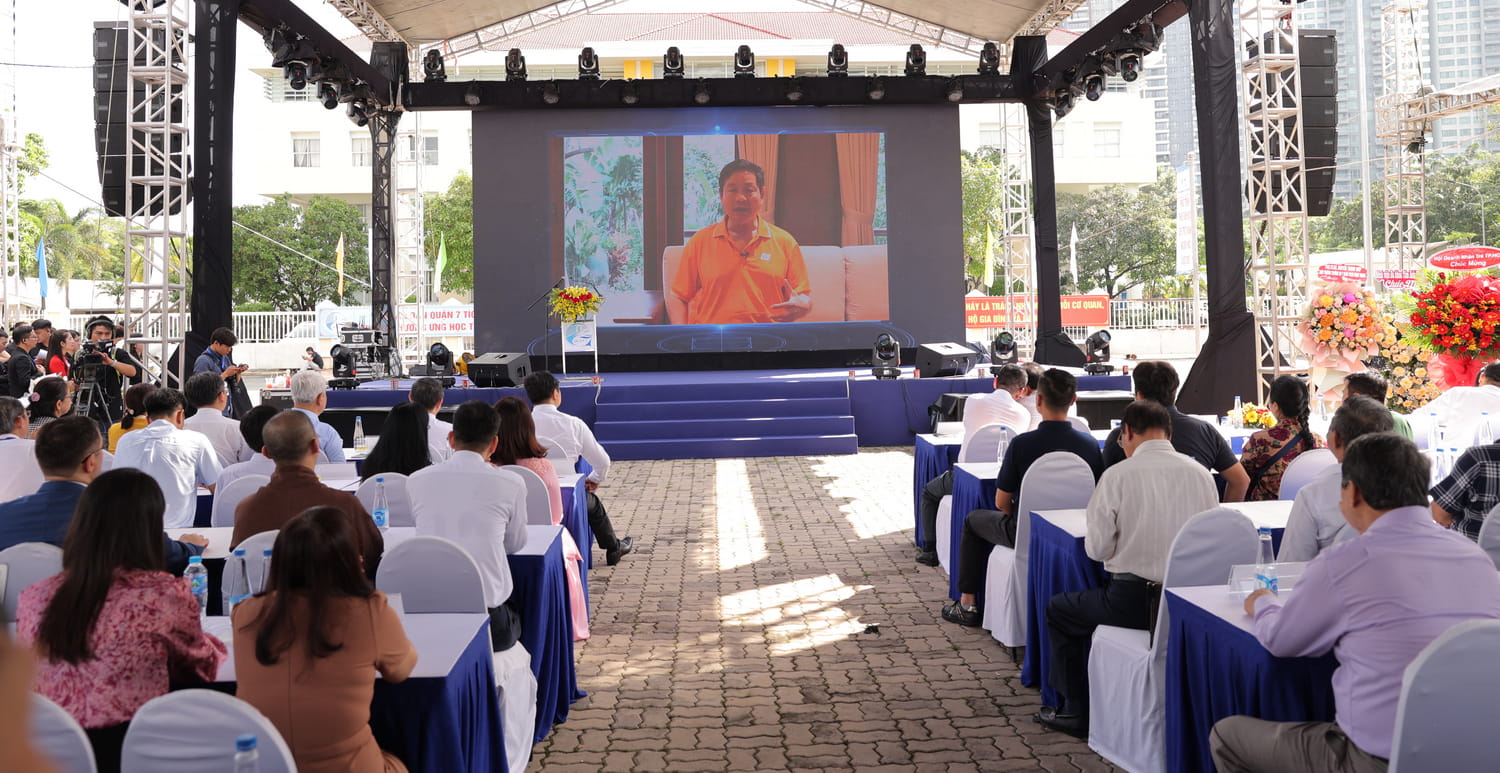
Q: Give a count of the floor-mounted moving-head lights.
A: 5